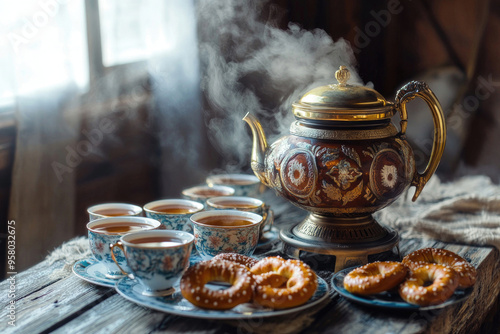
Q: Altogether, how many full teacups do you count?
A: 8